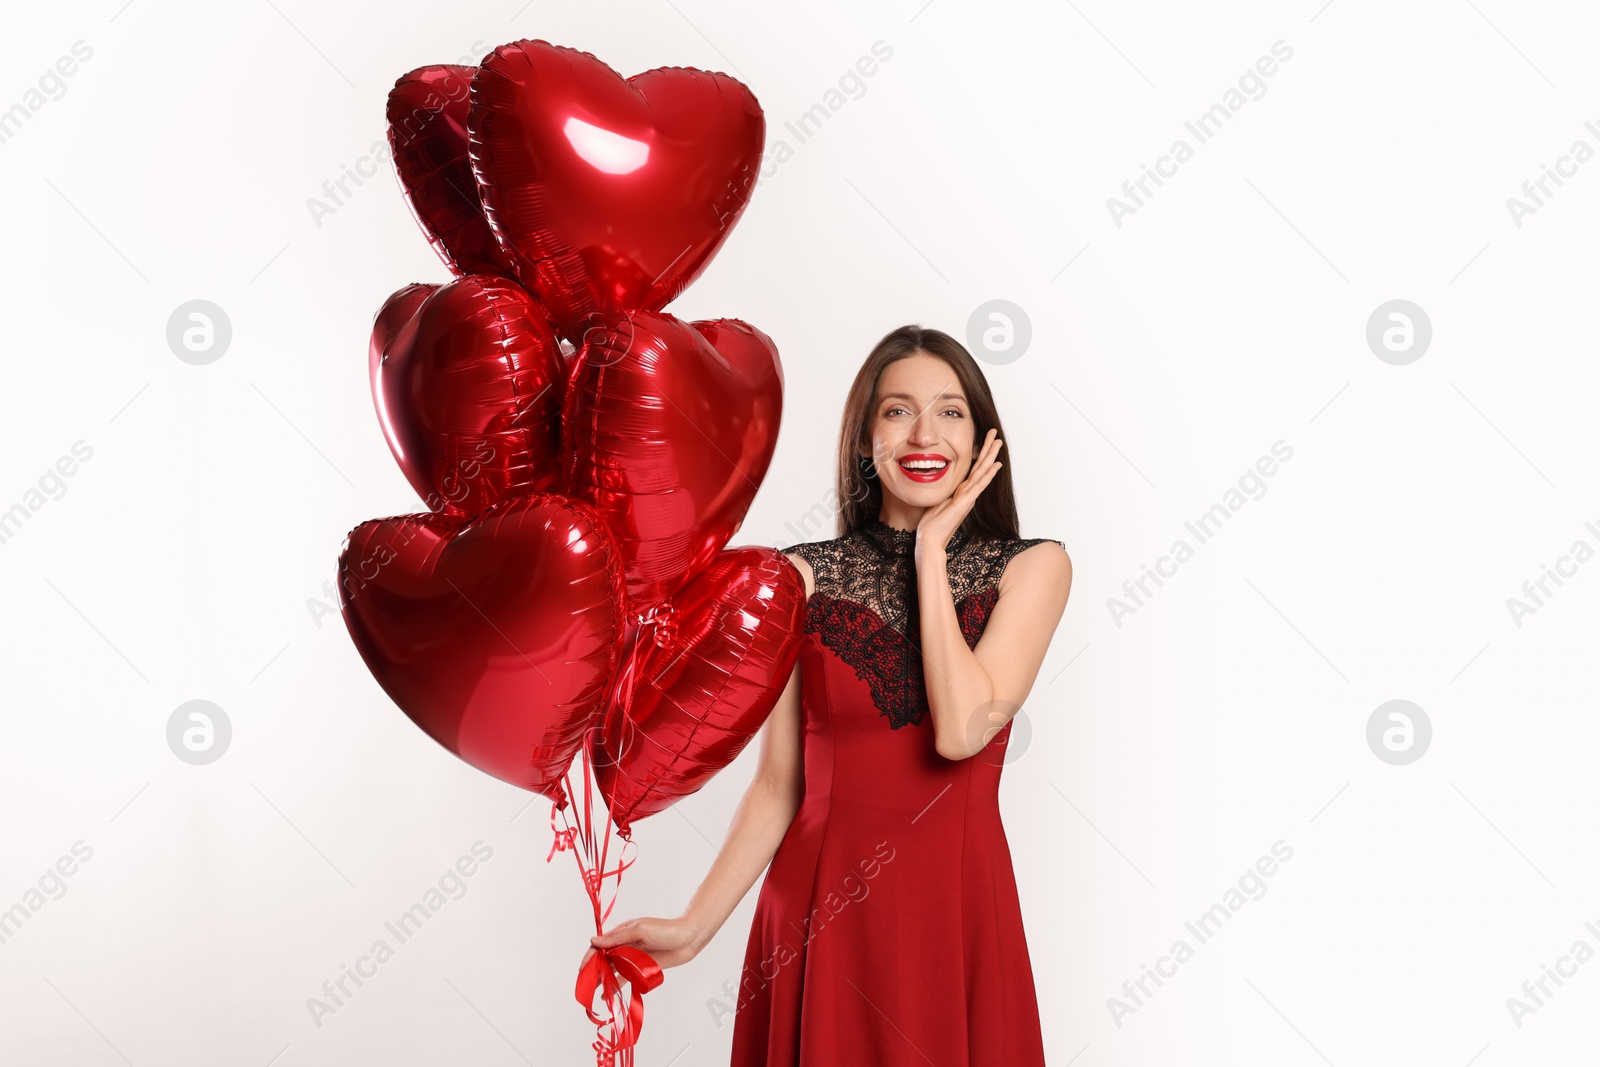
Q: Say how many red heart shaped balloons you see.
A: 6